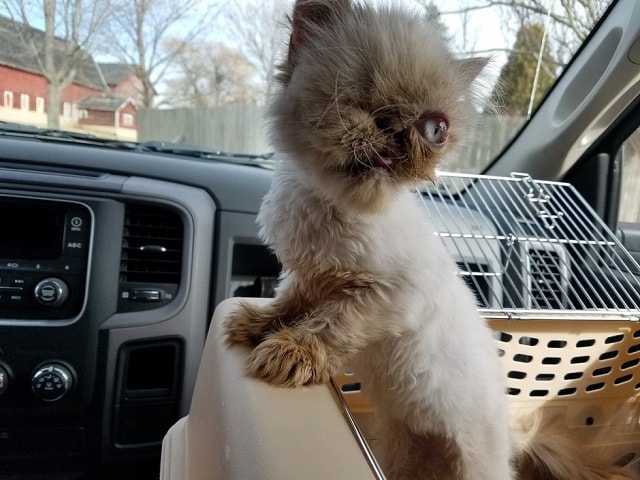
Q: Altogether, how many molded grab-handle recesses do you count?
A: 1